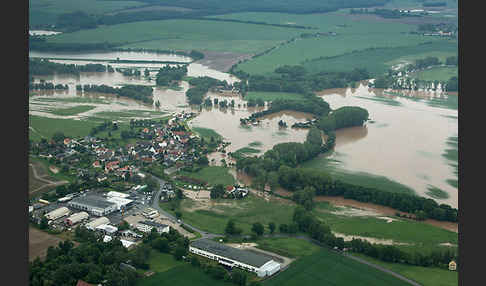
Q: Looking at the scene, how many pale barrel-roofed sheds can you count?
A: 3